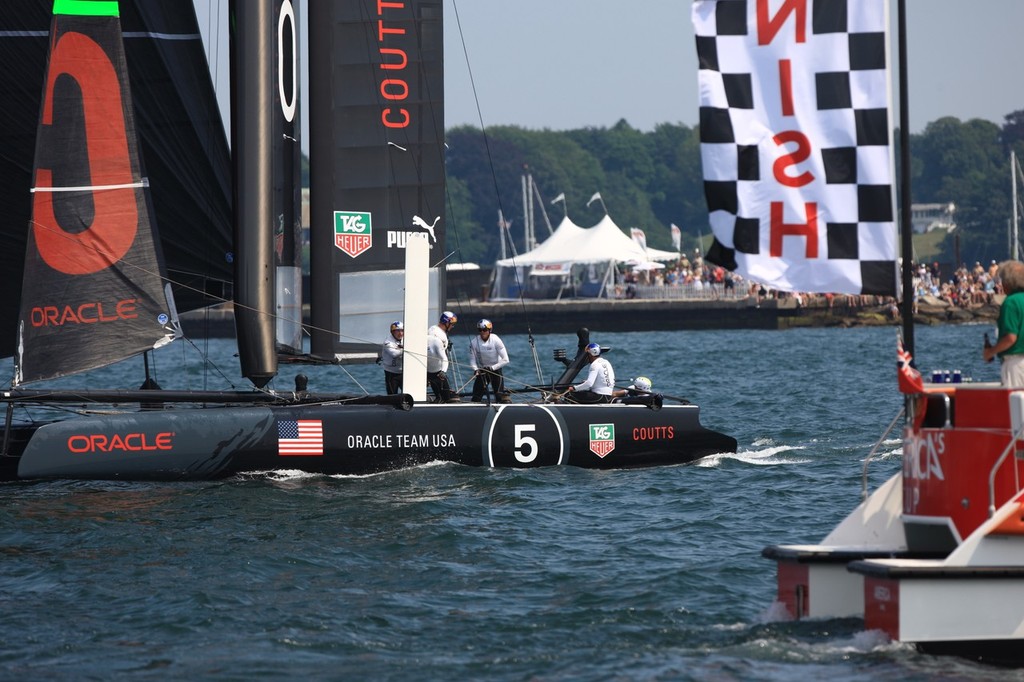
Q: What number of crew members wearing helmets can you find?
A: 5